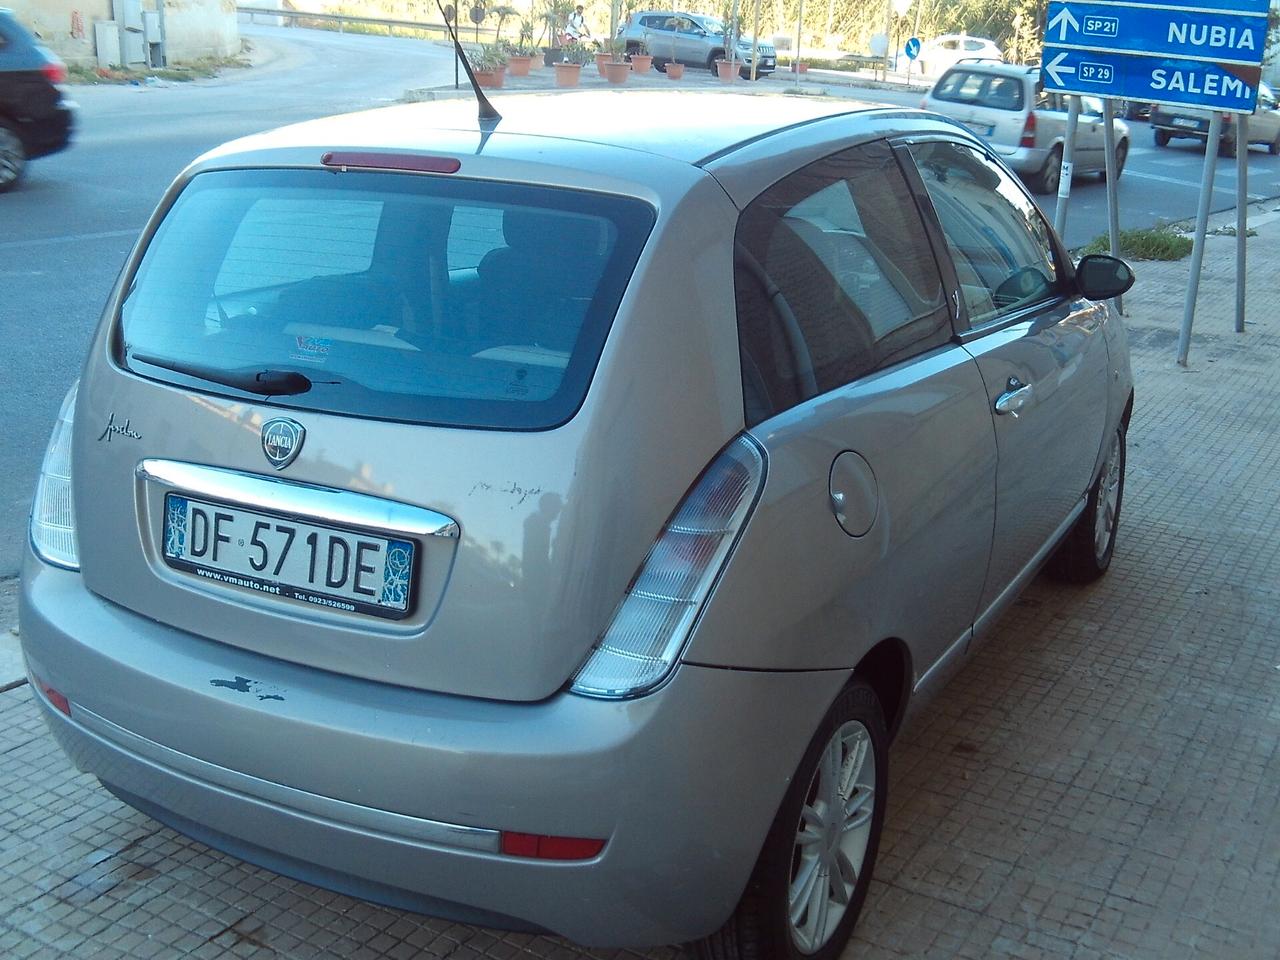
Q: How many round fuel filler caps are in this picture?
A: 1